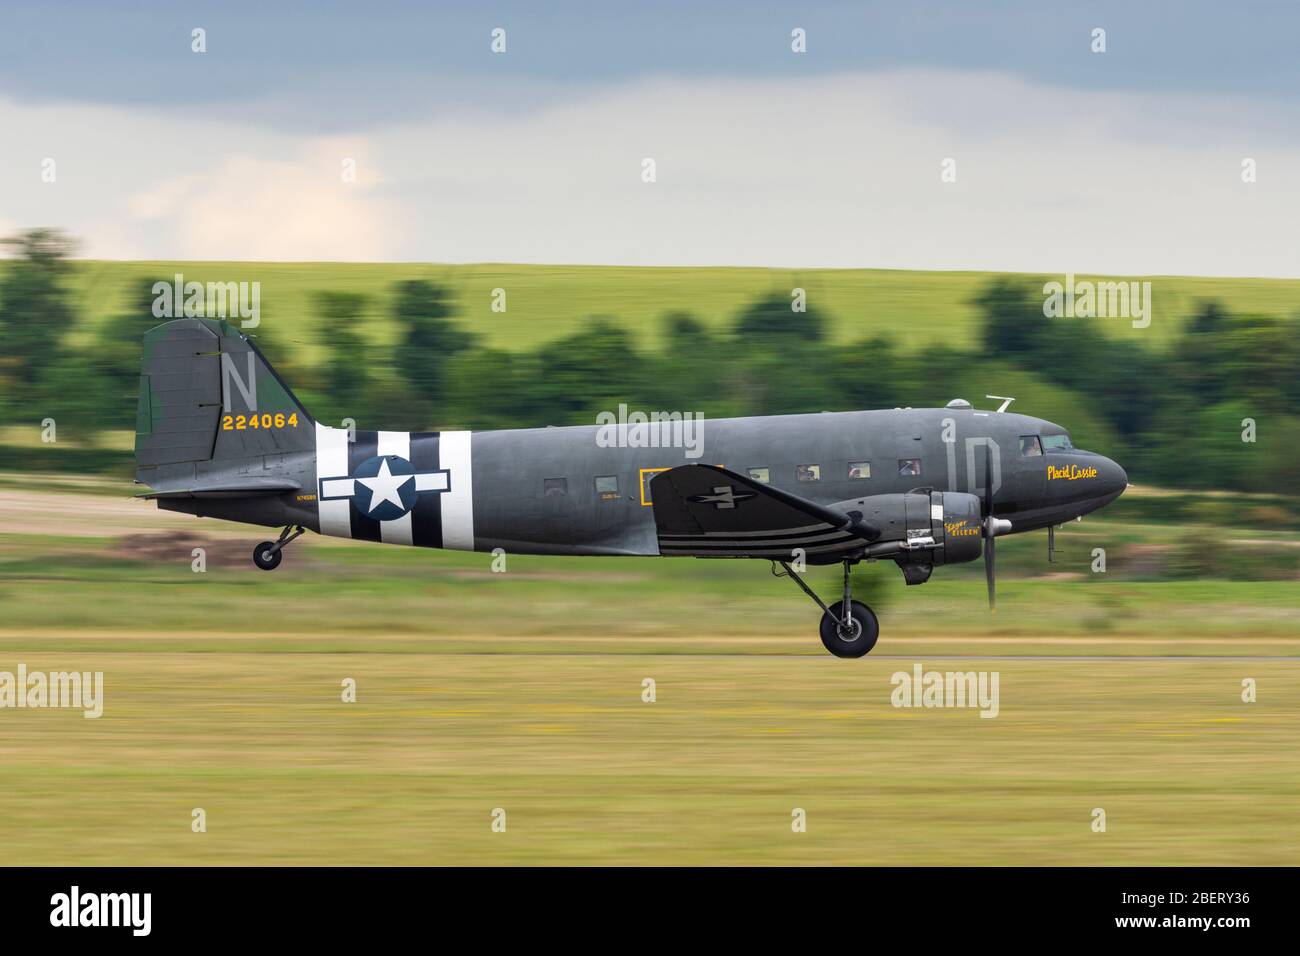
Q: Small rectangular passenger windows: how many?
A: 6